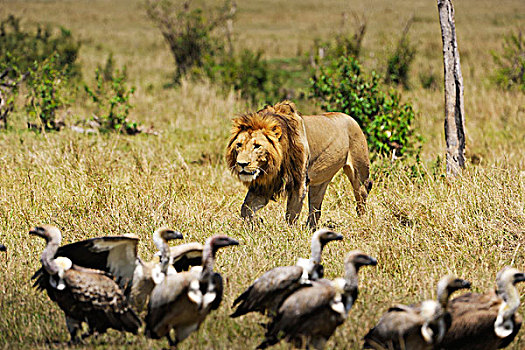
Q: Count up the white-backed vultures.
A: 7